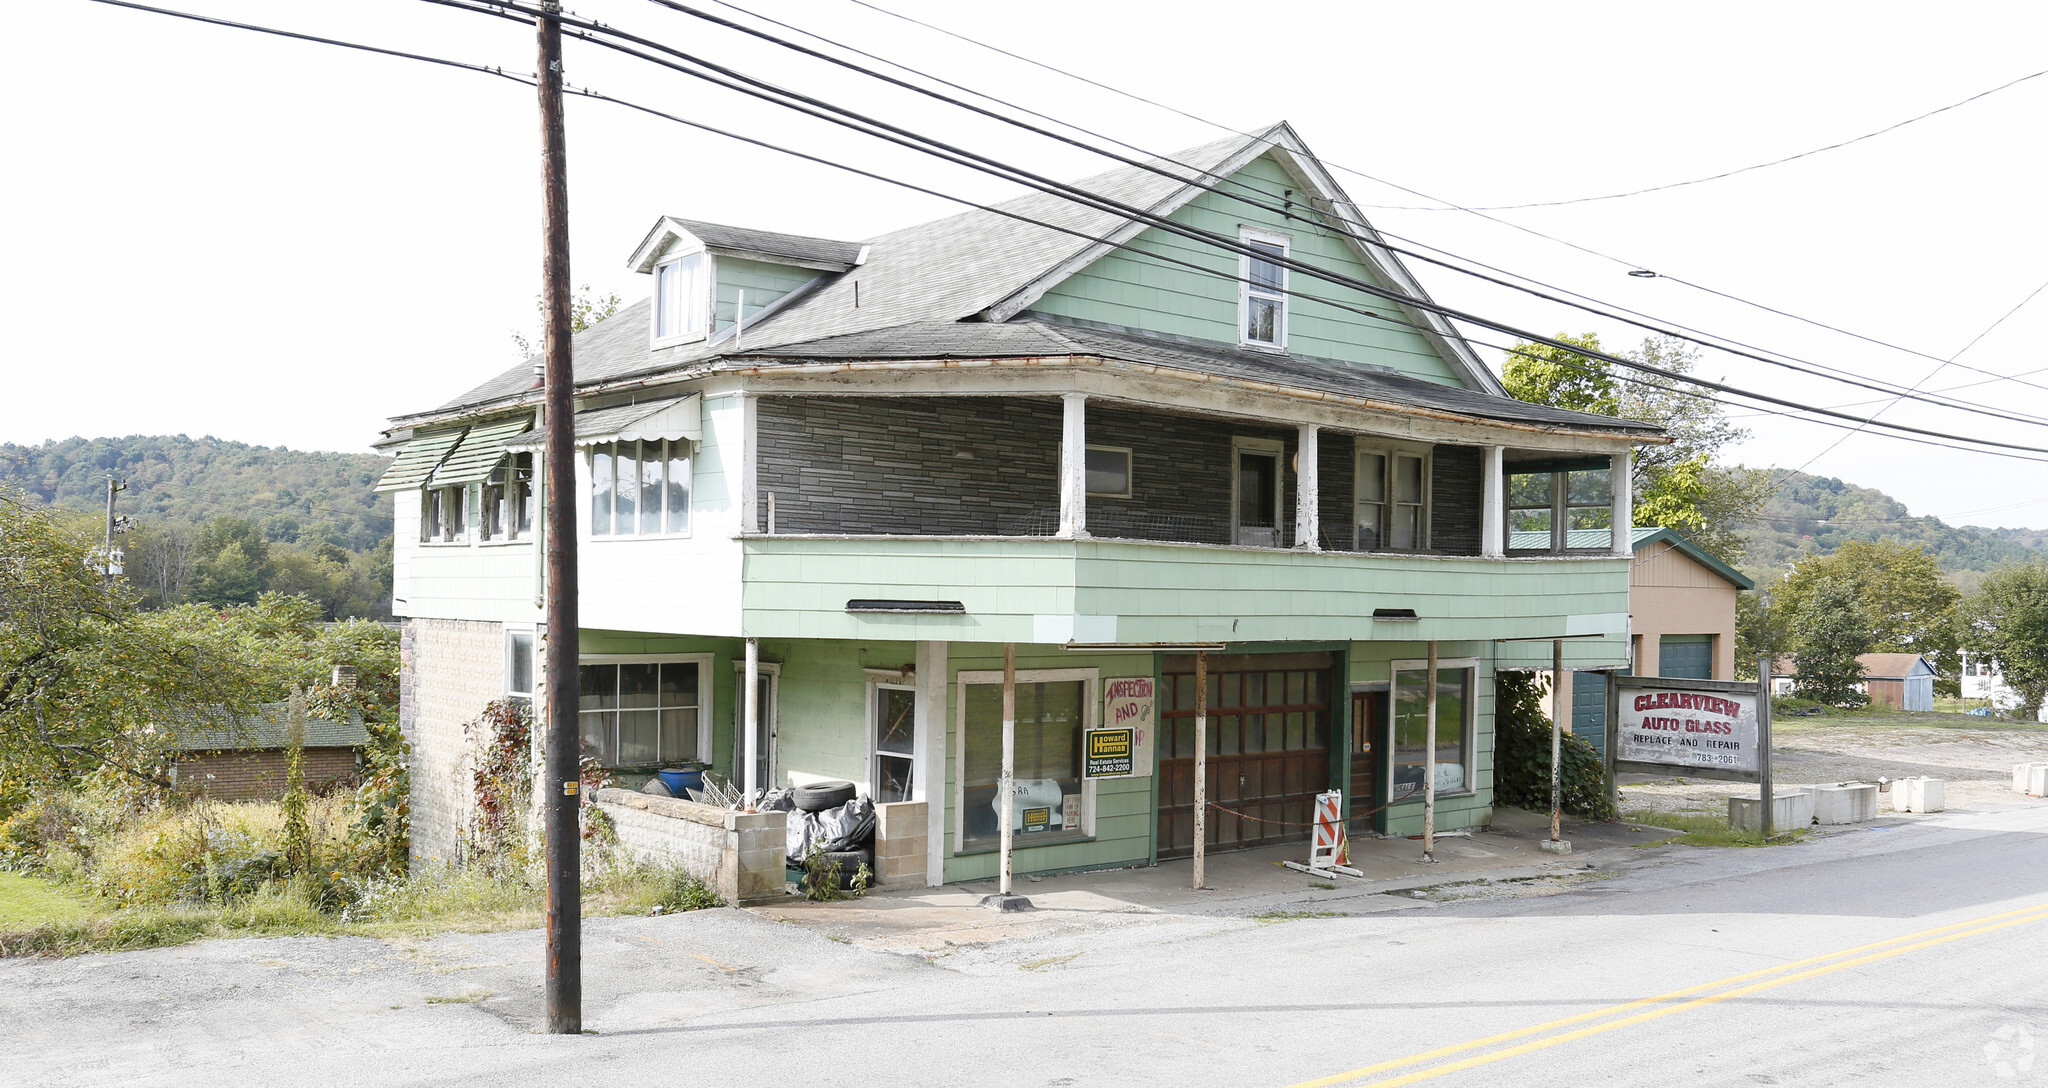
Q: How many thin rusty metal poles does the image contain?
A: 5